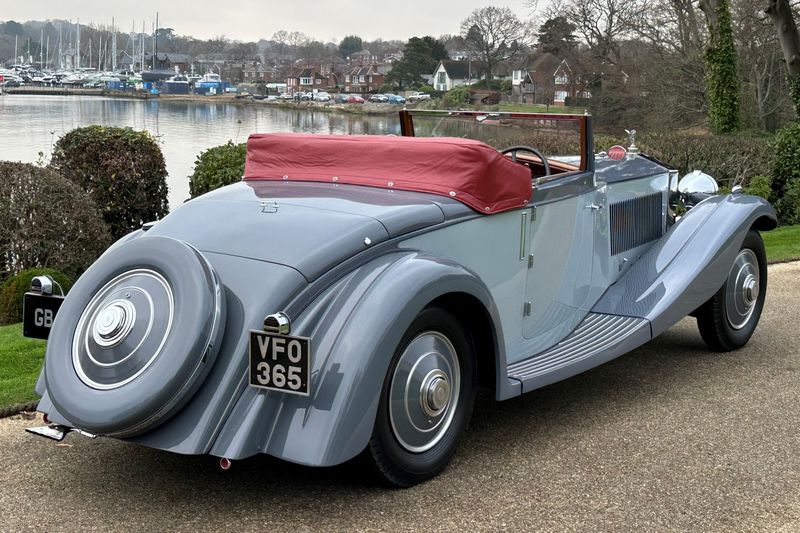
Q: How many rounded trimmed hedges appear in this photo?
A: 4